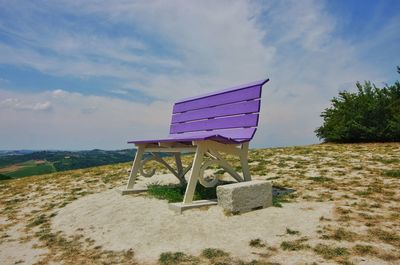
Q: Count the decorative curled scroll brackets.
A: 2